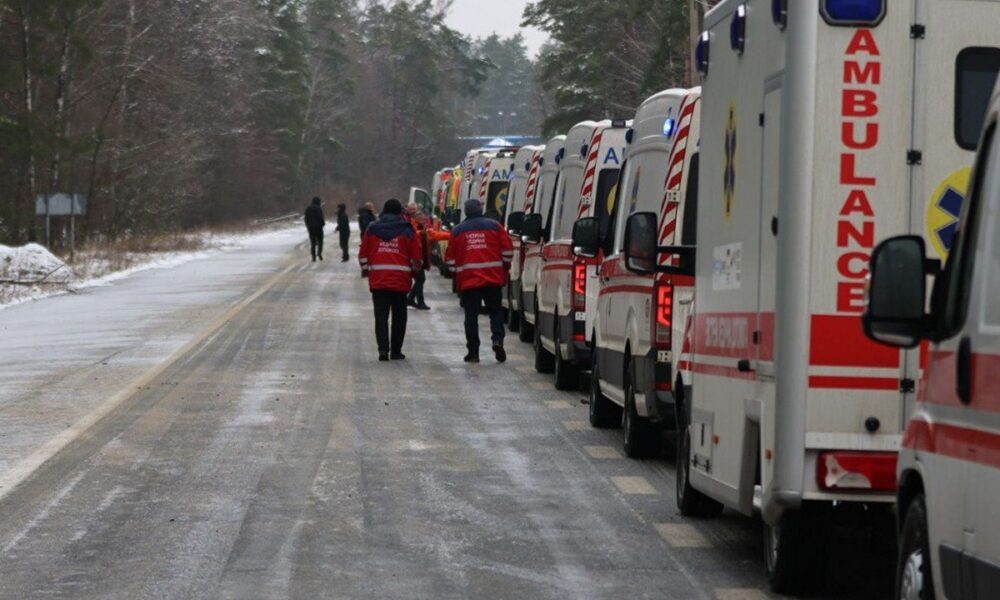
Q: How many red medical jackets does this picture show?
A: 2